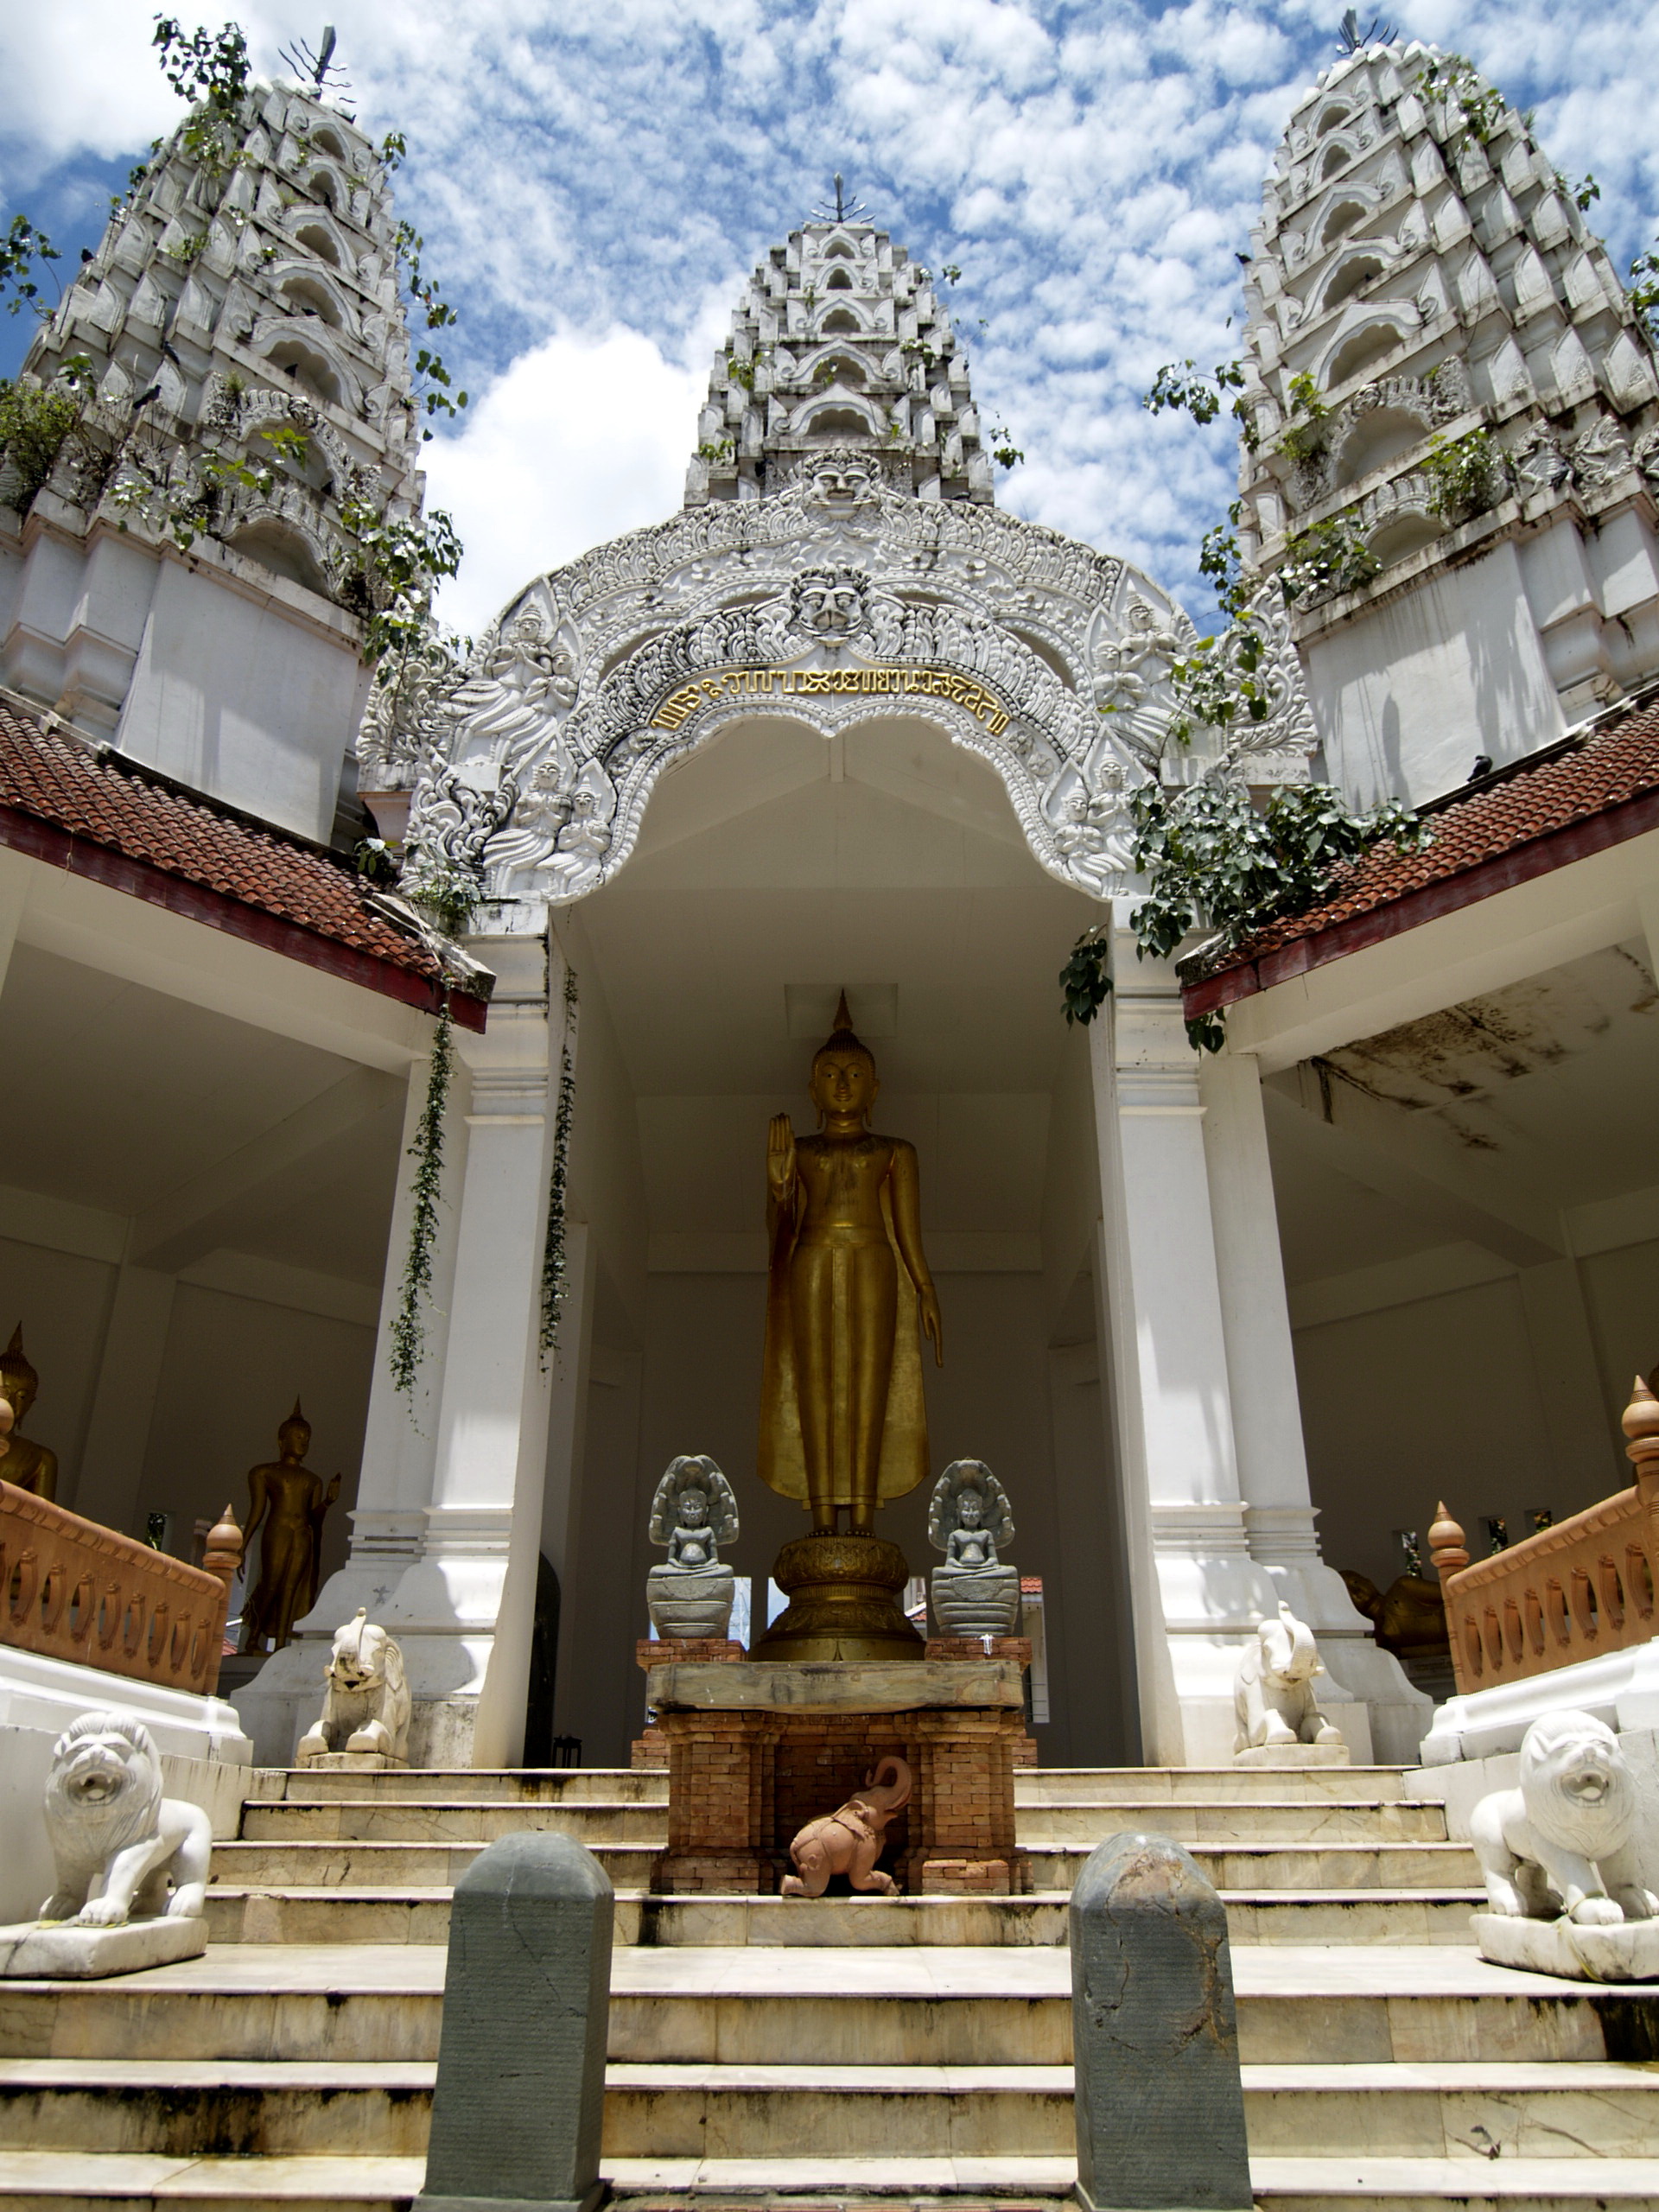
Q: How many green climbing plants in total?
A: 2